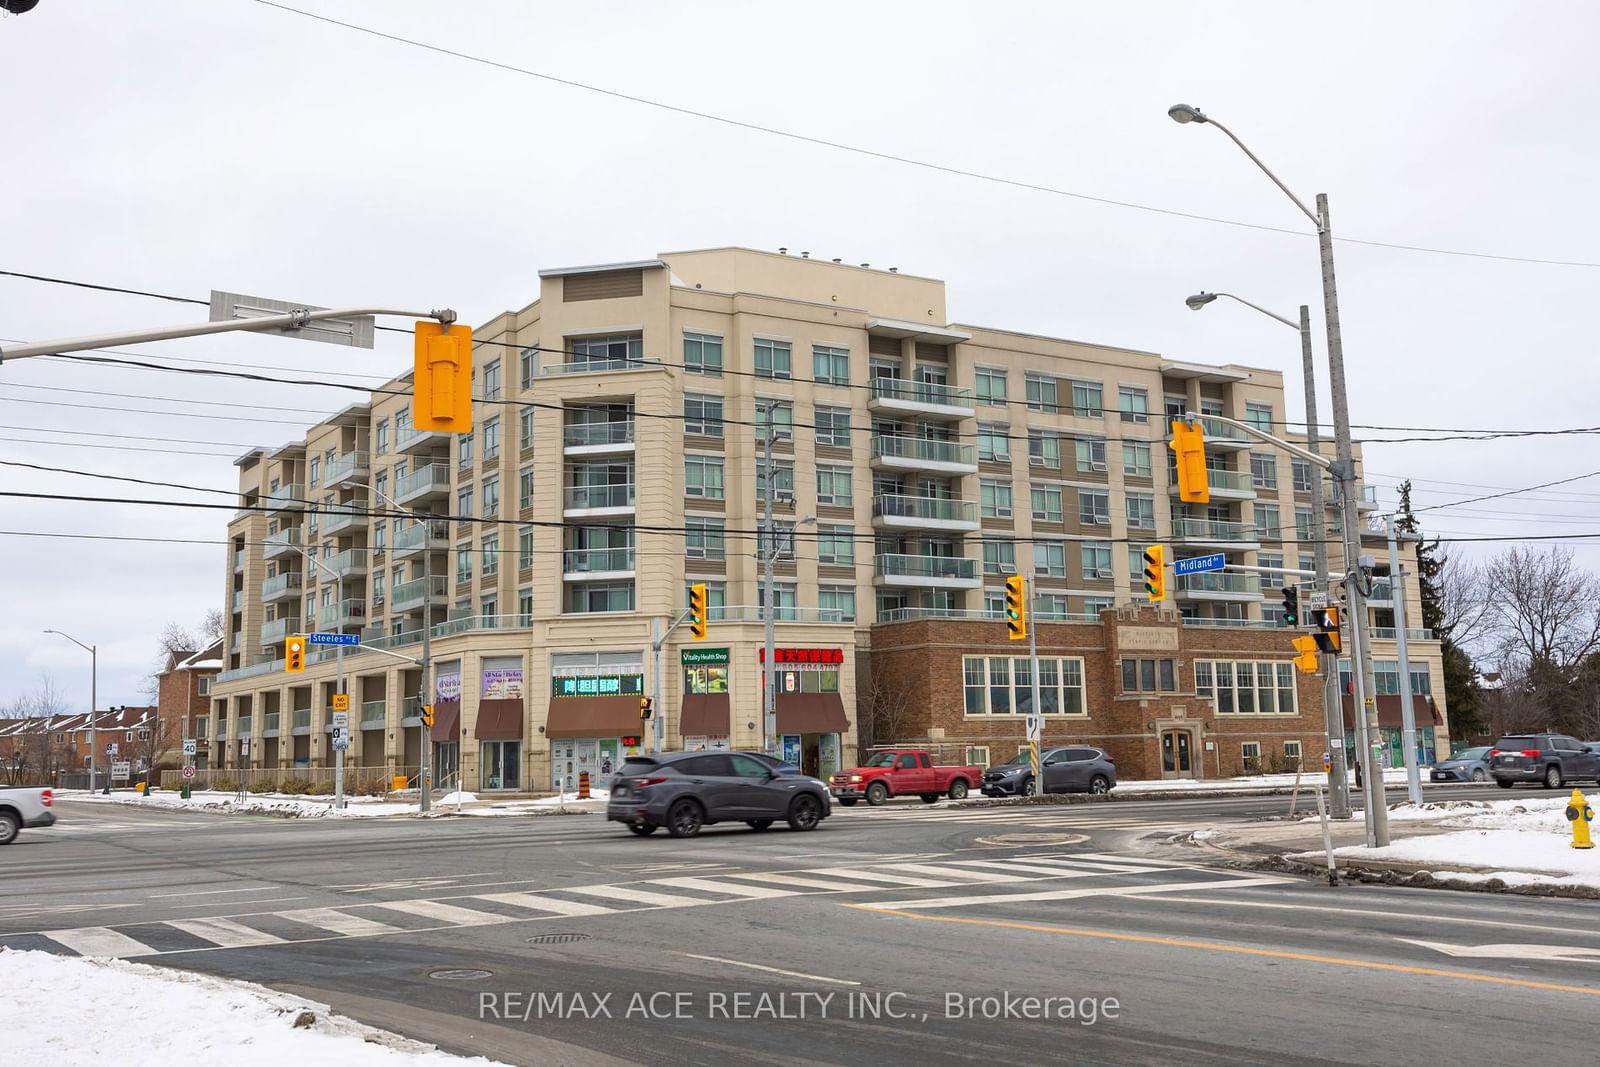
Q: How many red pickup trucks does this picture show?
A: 1